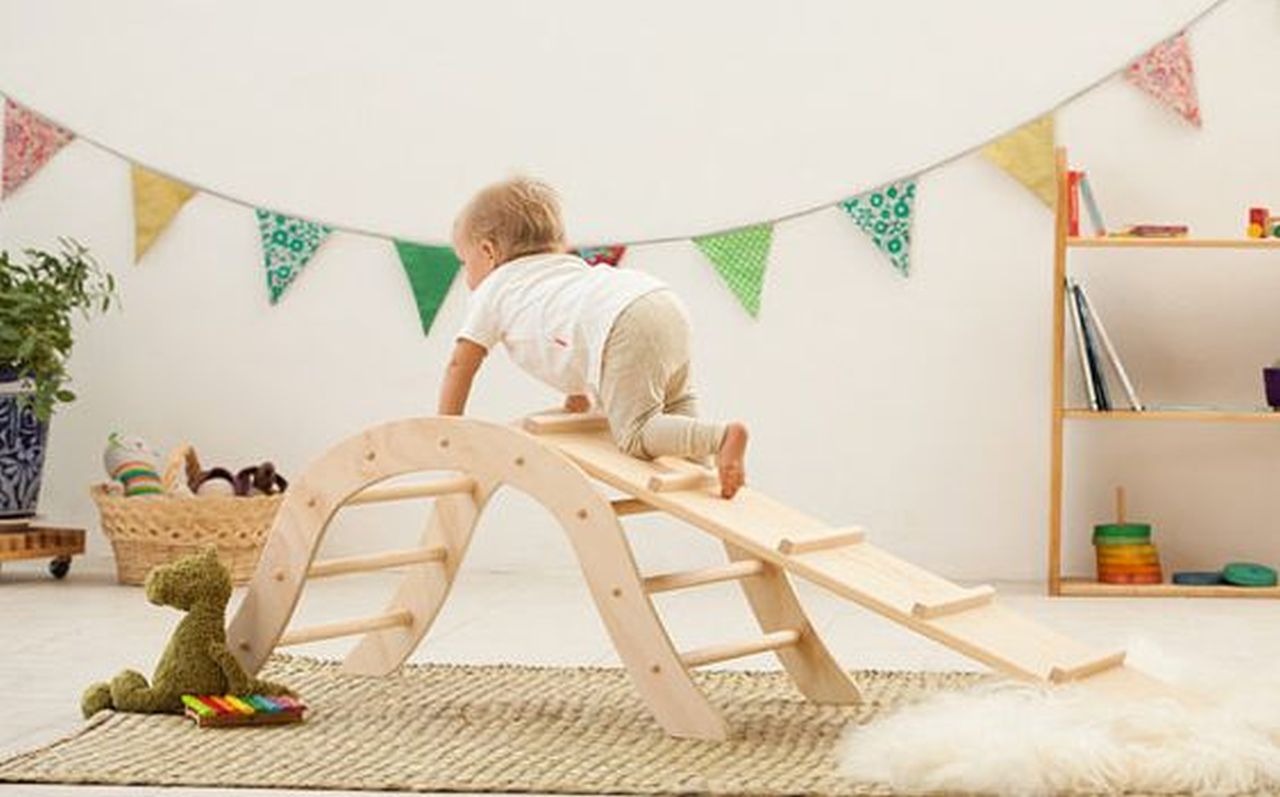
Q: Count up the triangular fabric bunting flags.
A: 9